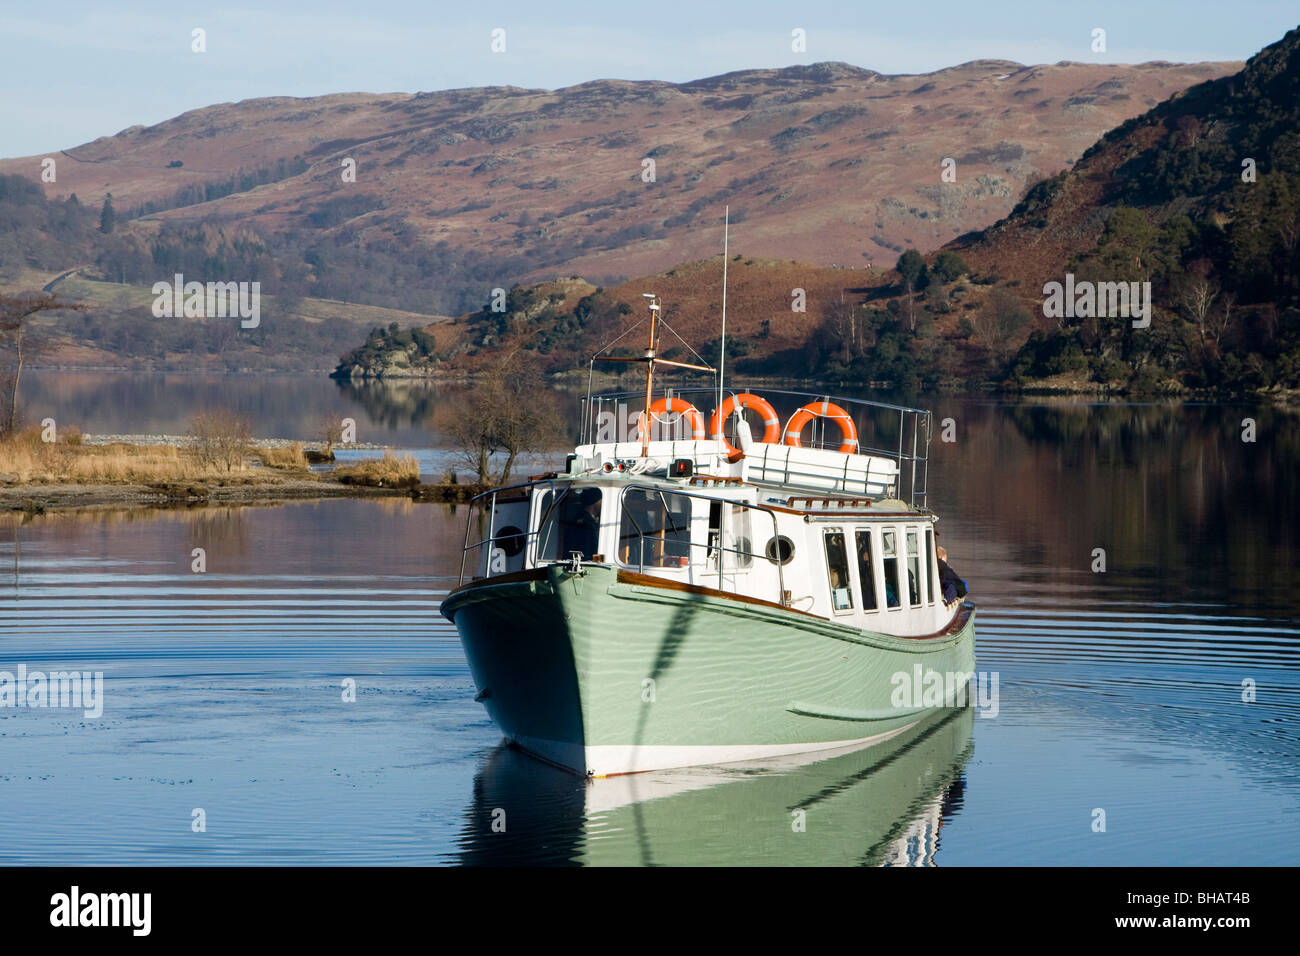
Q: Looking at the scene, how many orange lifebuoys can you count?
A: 3